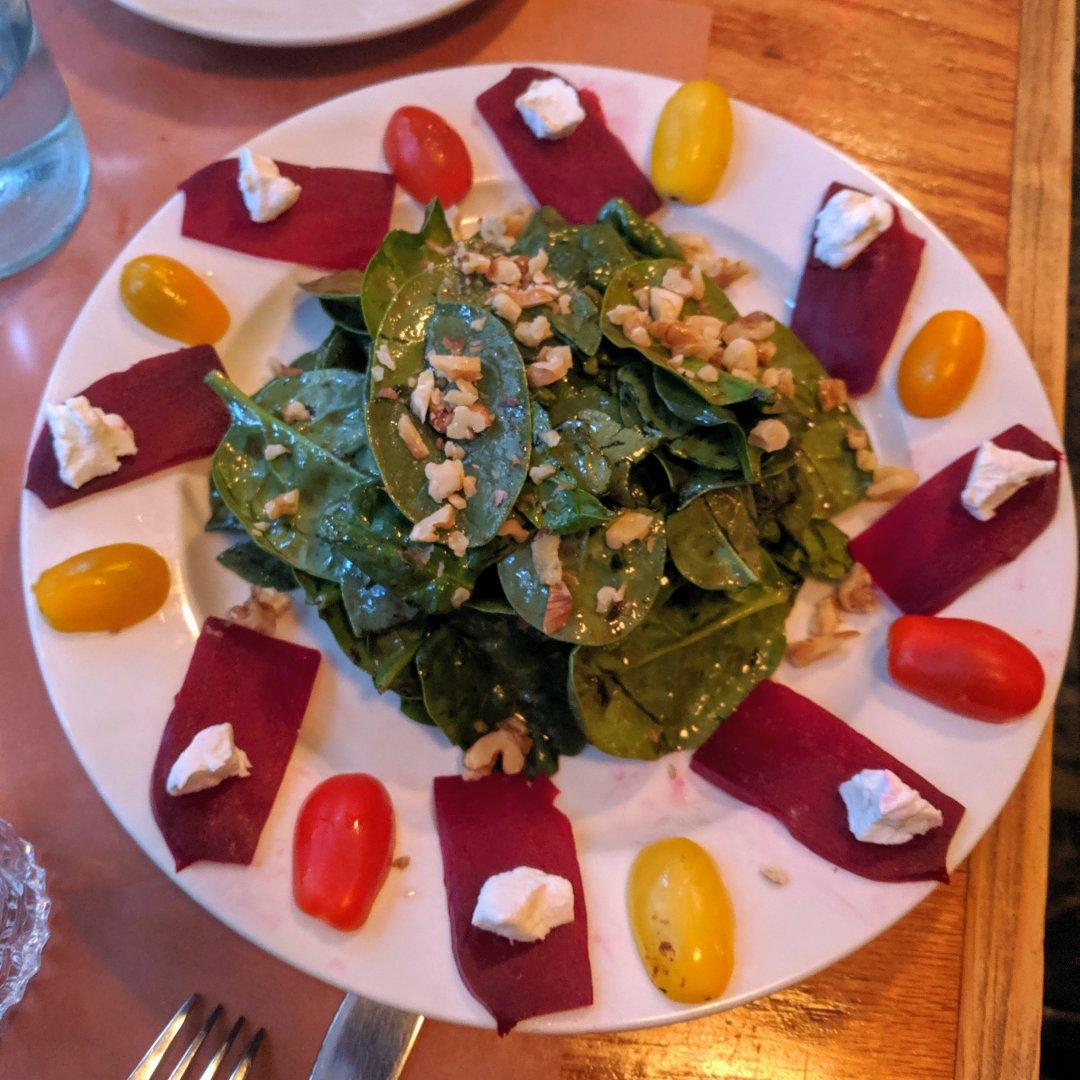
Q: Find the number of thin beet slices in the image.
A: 8